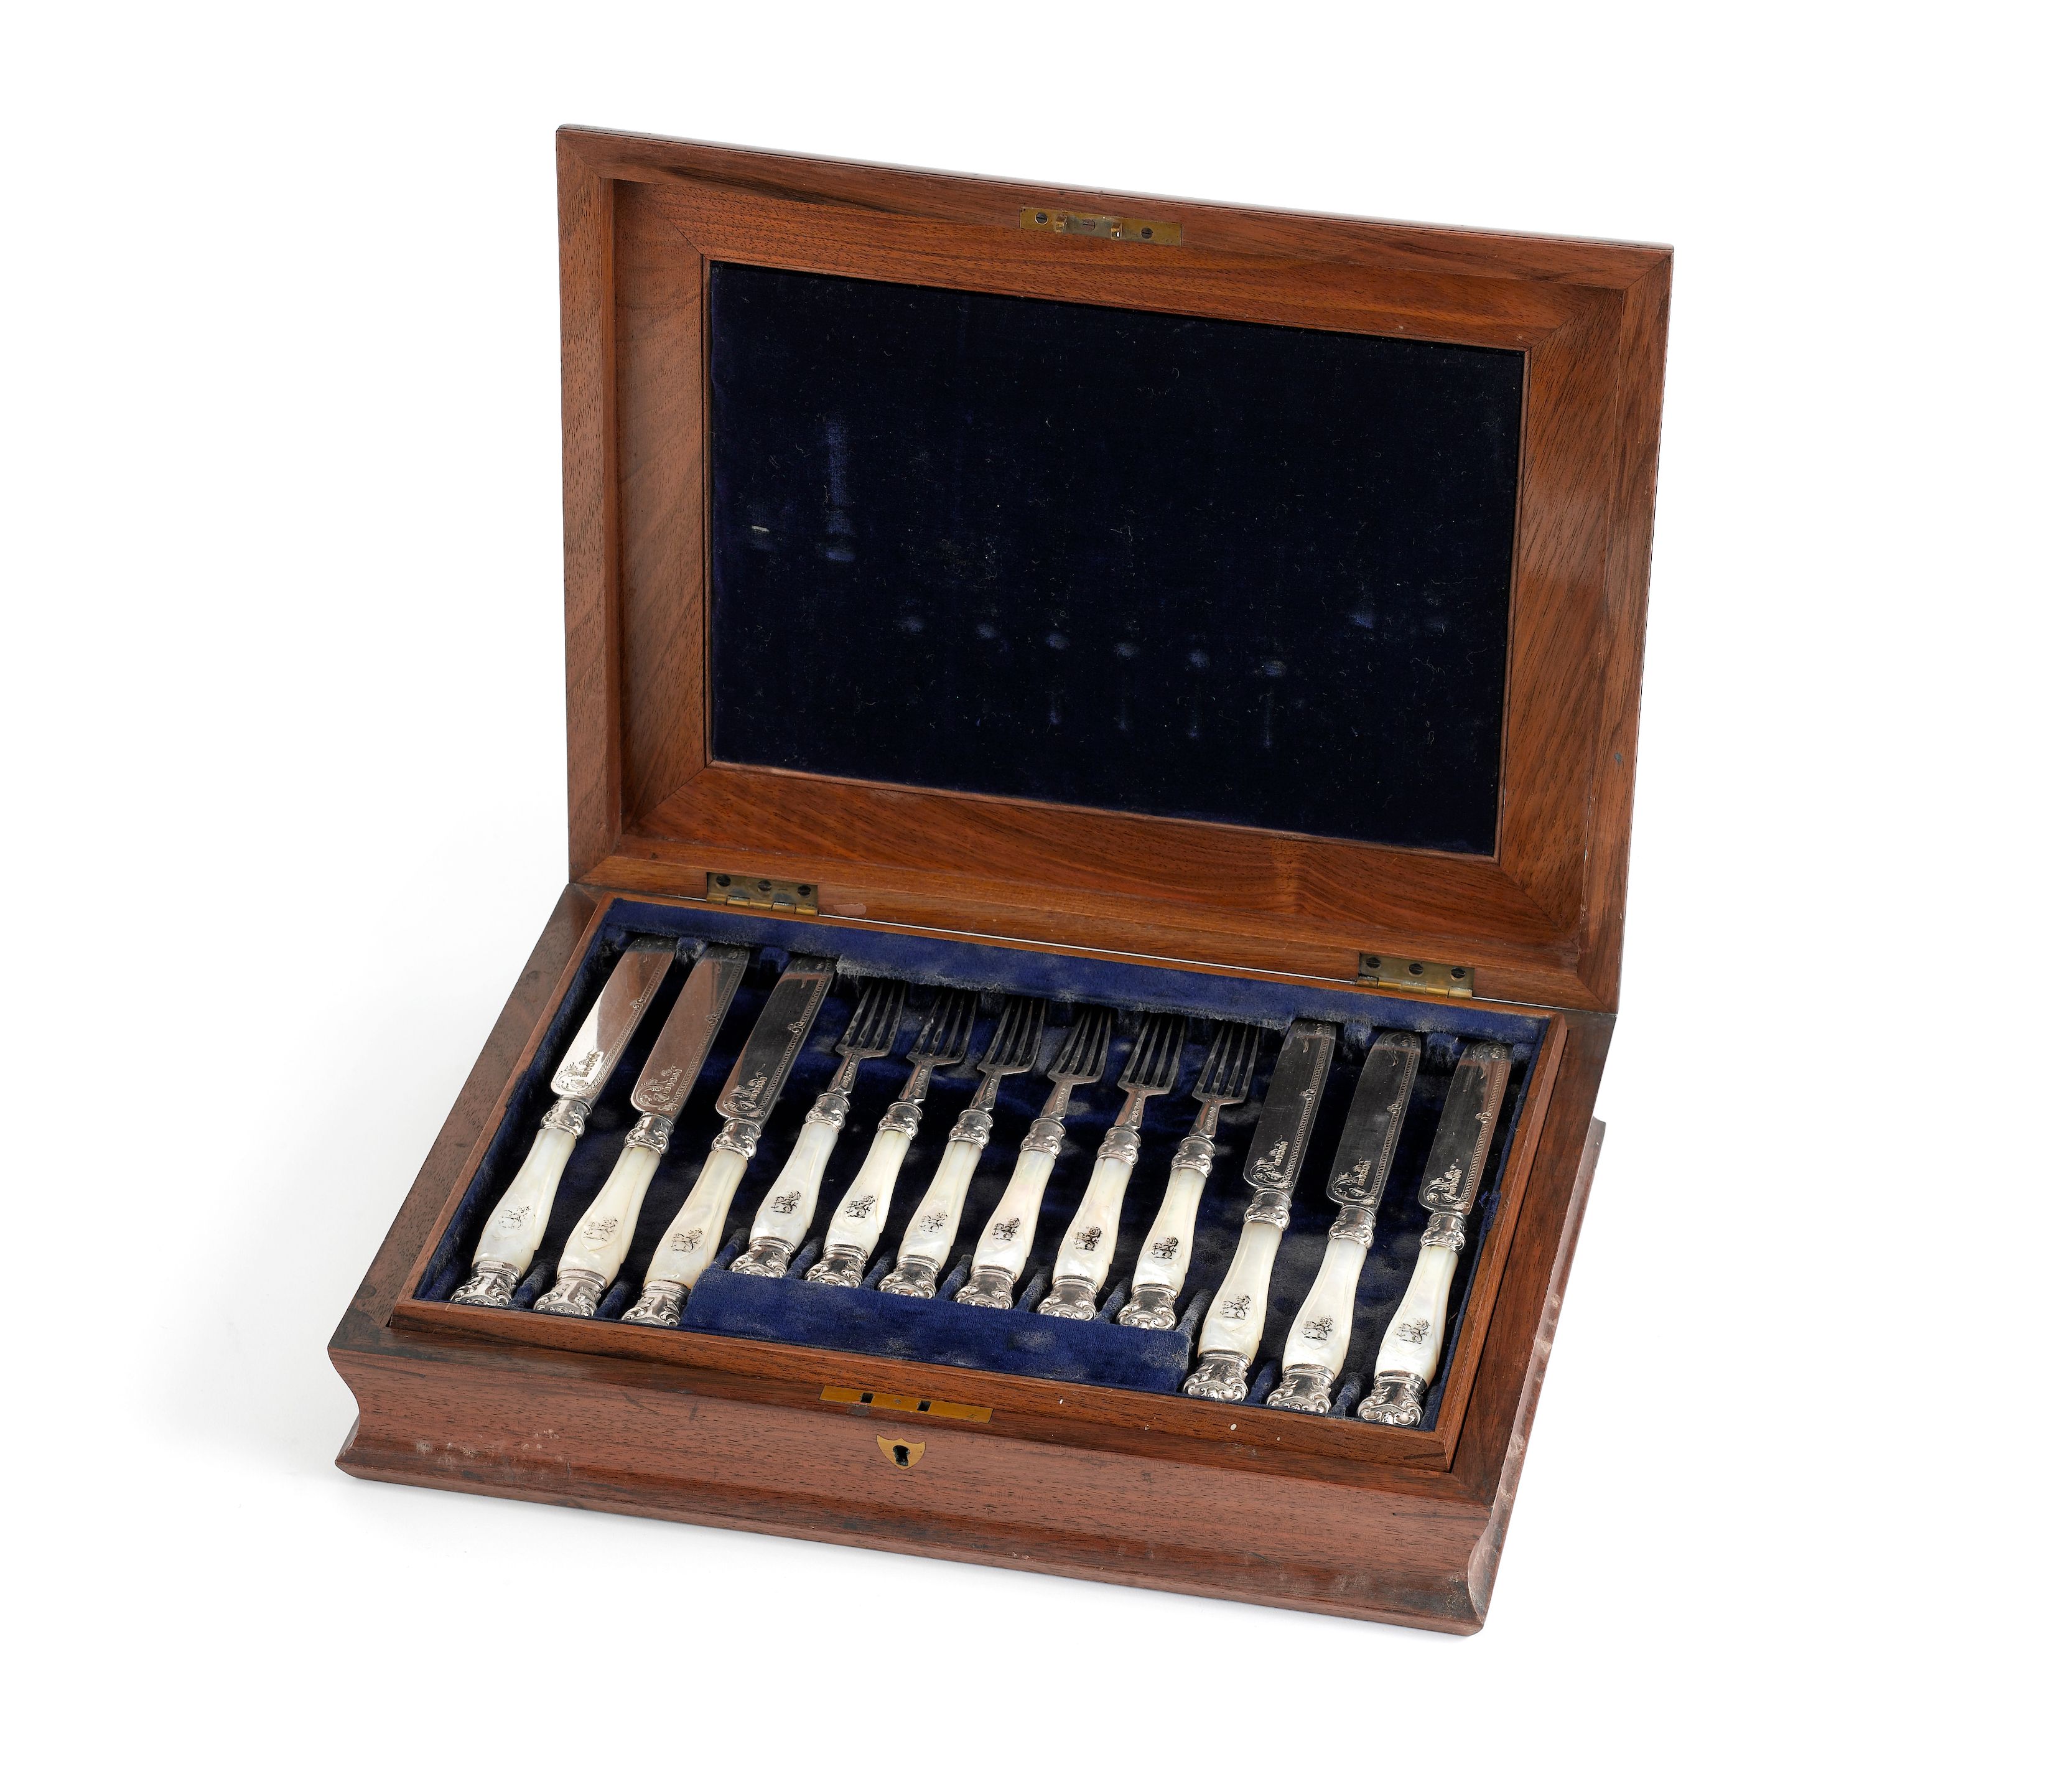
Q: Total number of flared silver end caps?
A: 12